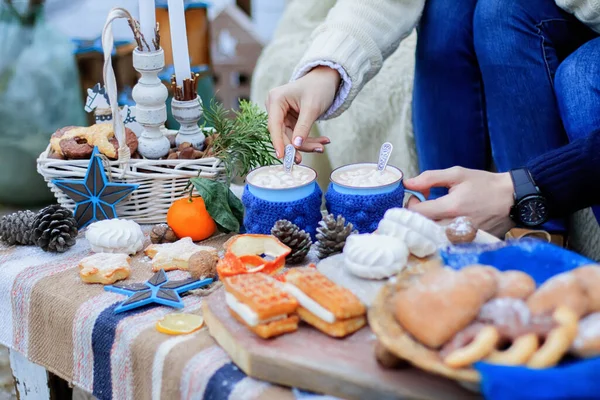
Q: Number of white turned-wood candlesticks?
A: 2